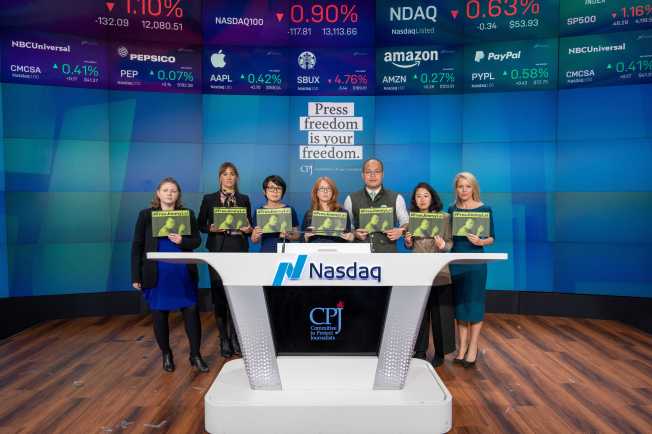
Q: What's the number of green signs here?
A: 7